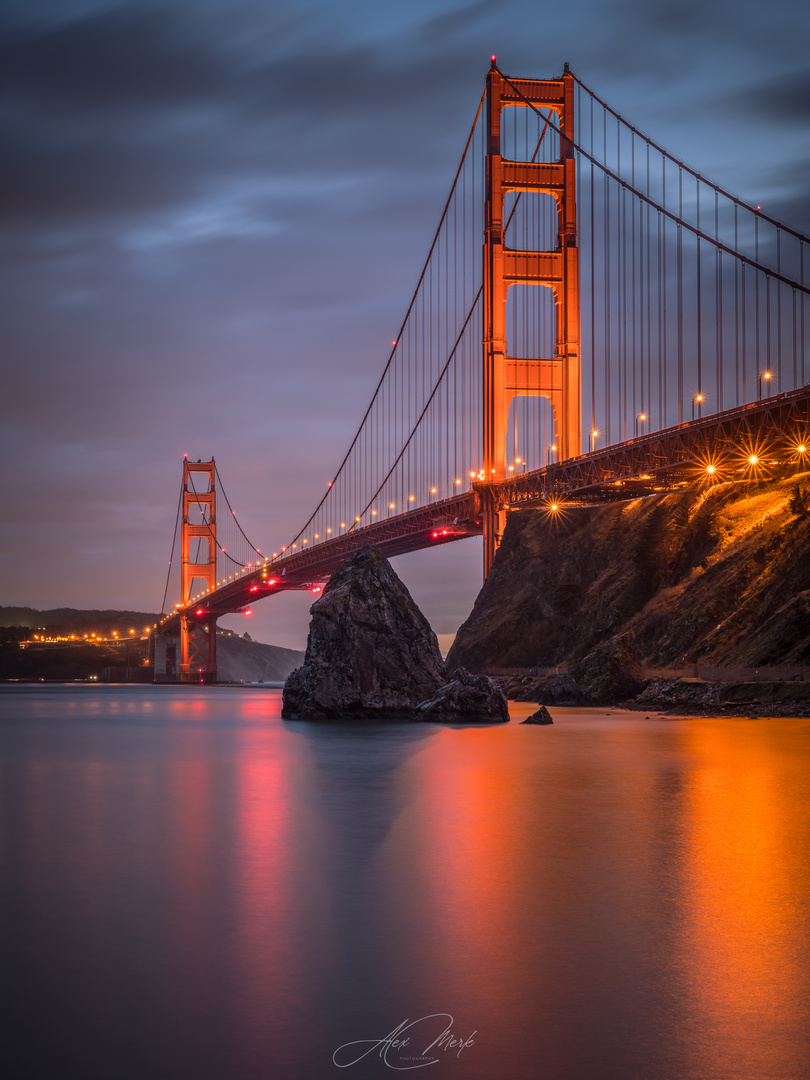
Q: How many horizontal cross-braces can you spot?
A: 8